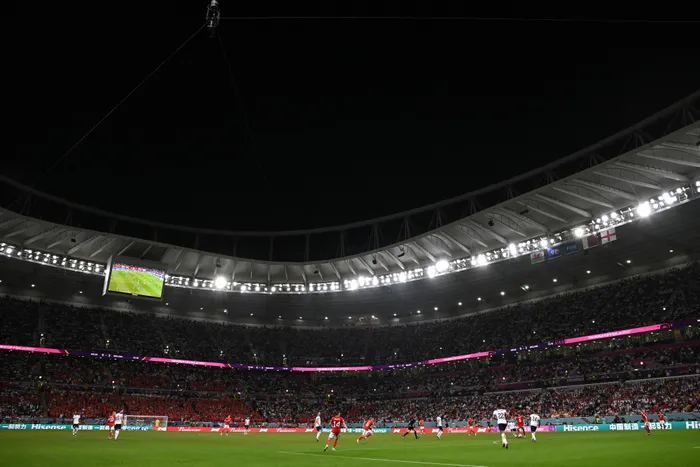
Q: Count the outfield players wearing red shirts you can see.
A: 9